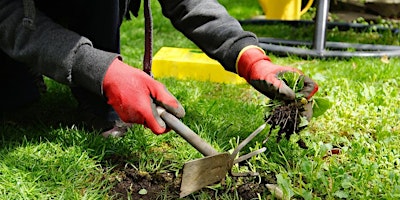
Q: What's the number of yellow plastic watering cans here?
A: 1